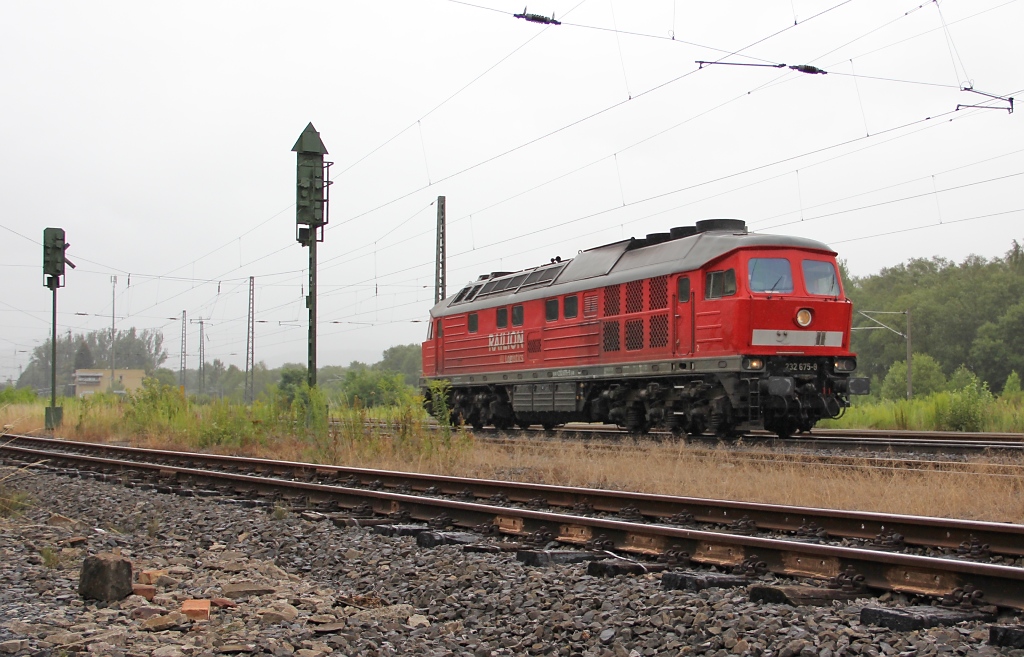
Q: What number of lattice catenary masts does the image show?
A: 4